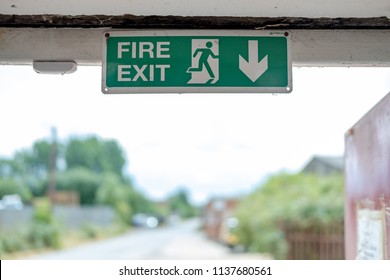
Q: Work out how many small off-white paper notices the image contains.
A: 1